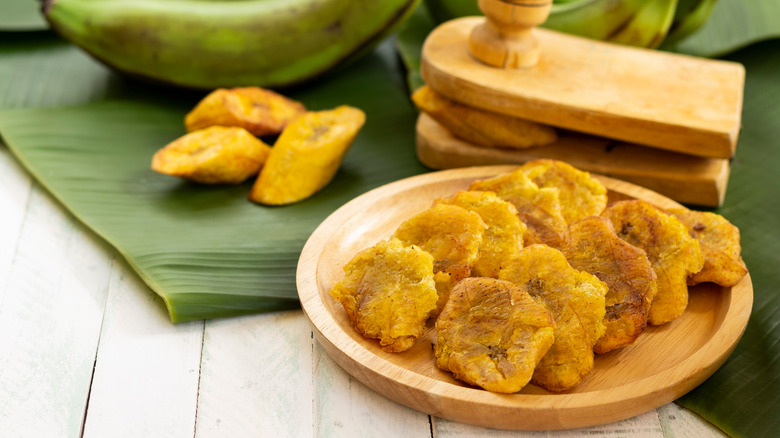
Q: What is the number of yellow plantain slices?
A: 14